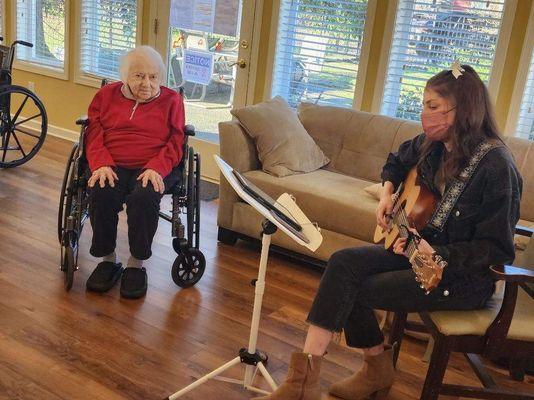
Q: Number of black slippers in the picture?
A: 2